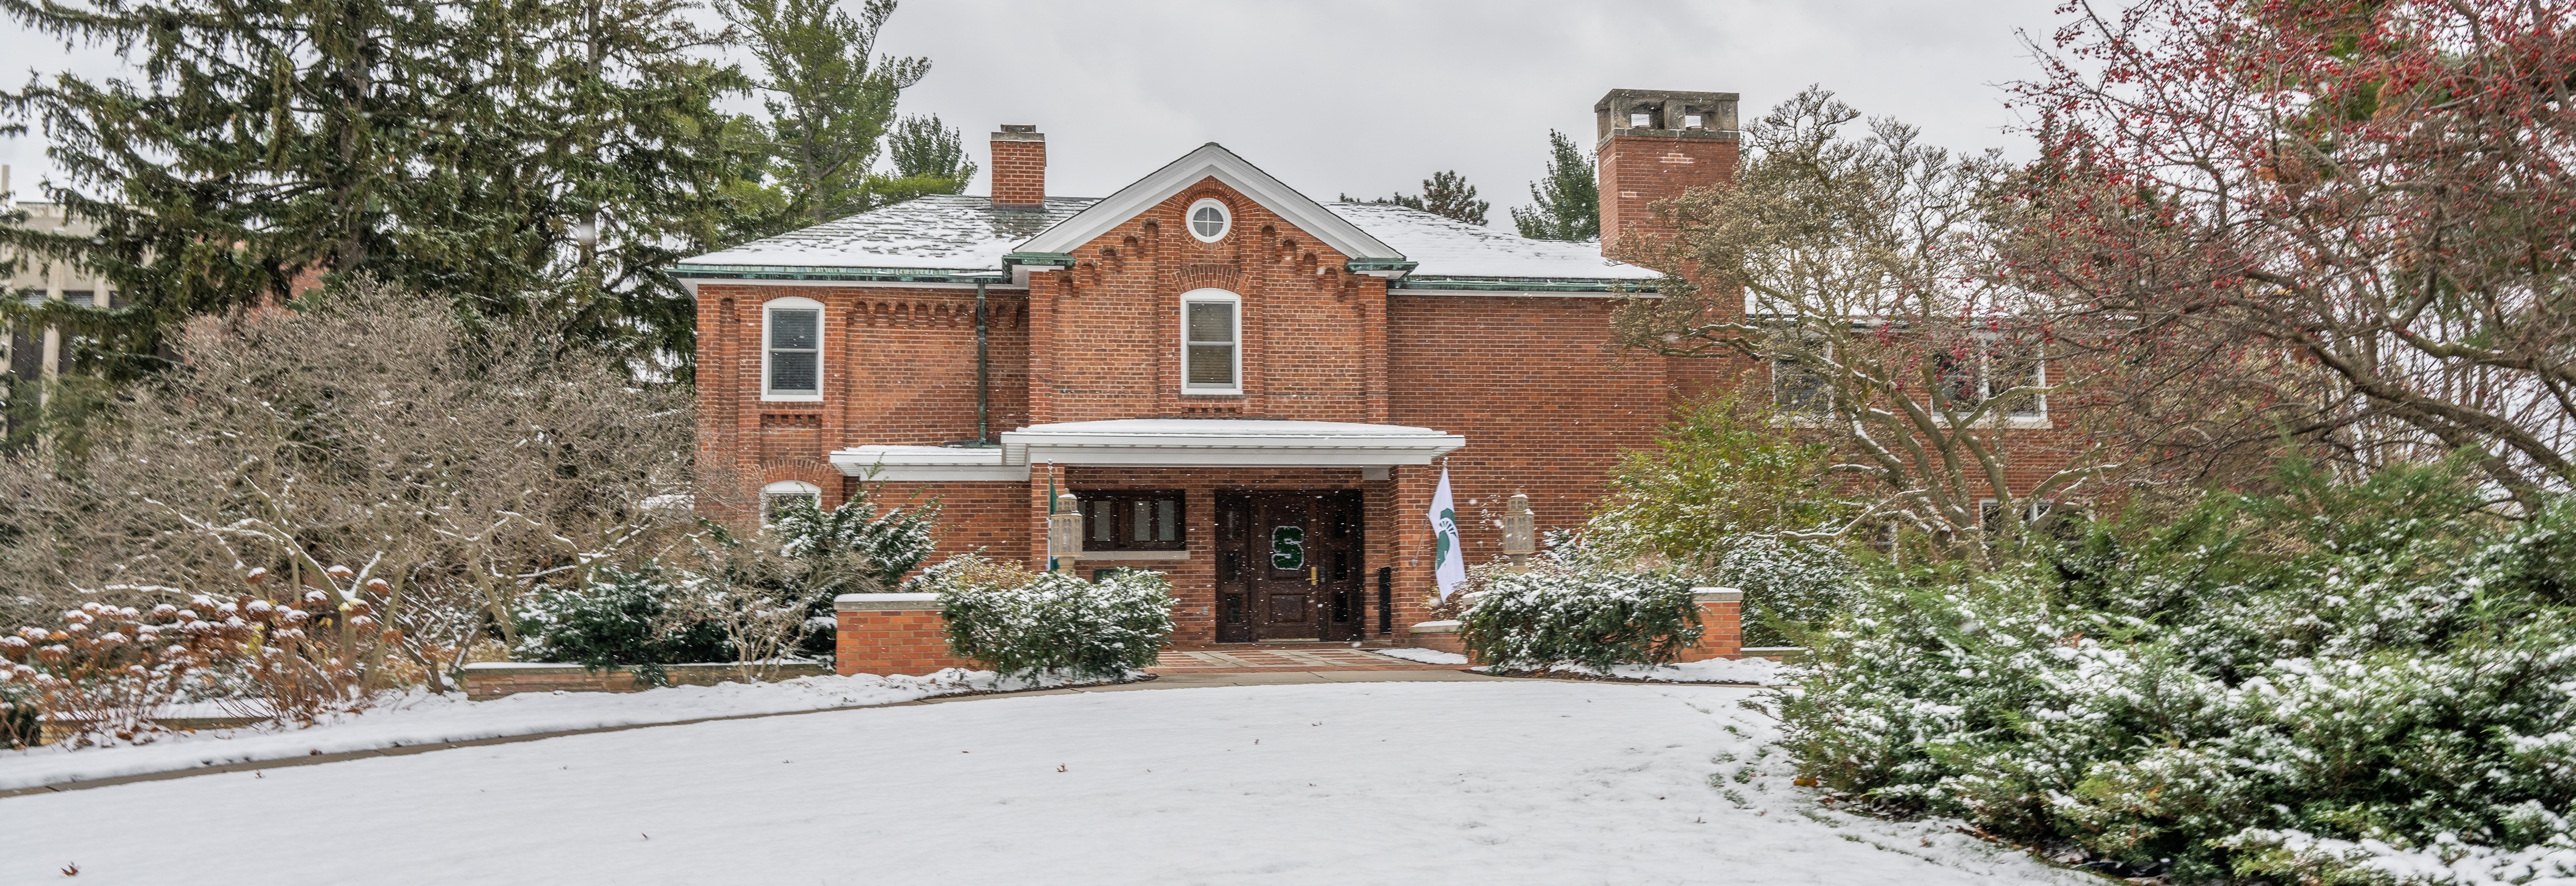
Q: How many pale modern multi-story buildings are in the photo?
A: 1